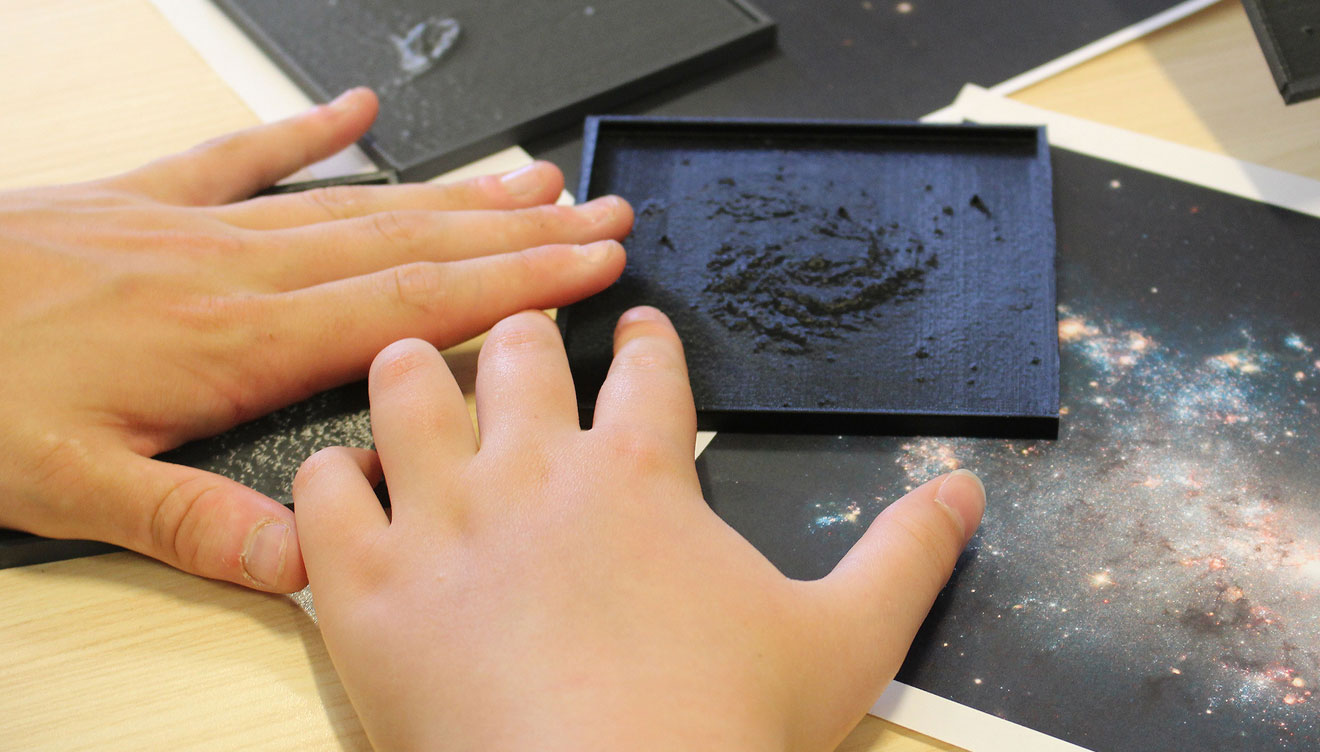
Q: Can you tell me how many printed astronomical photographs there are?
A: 2